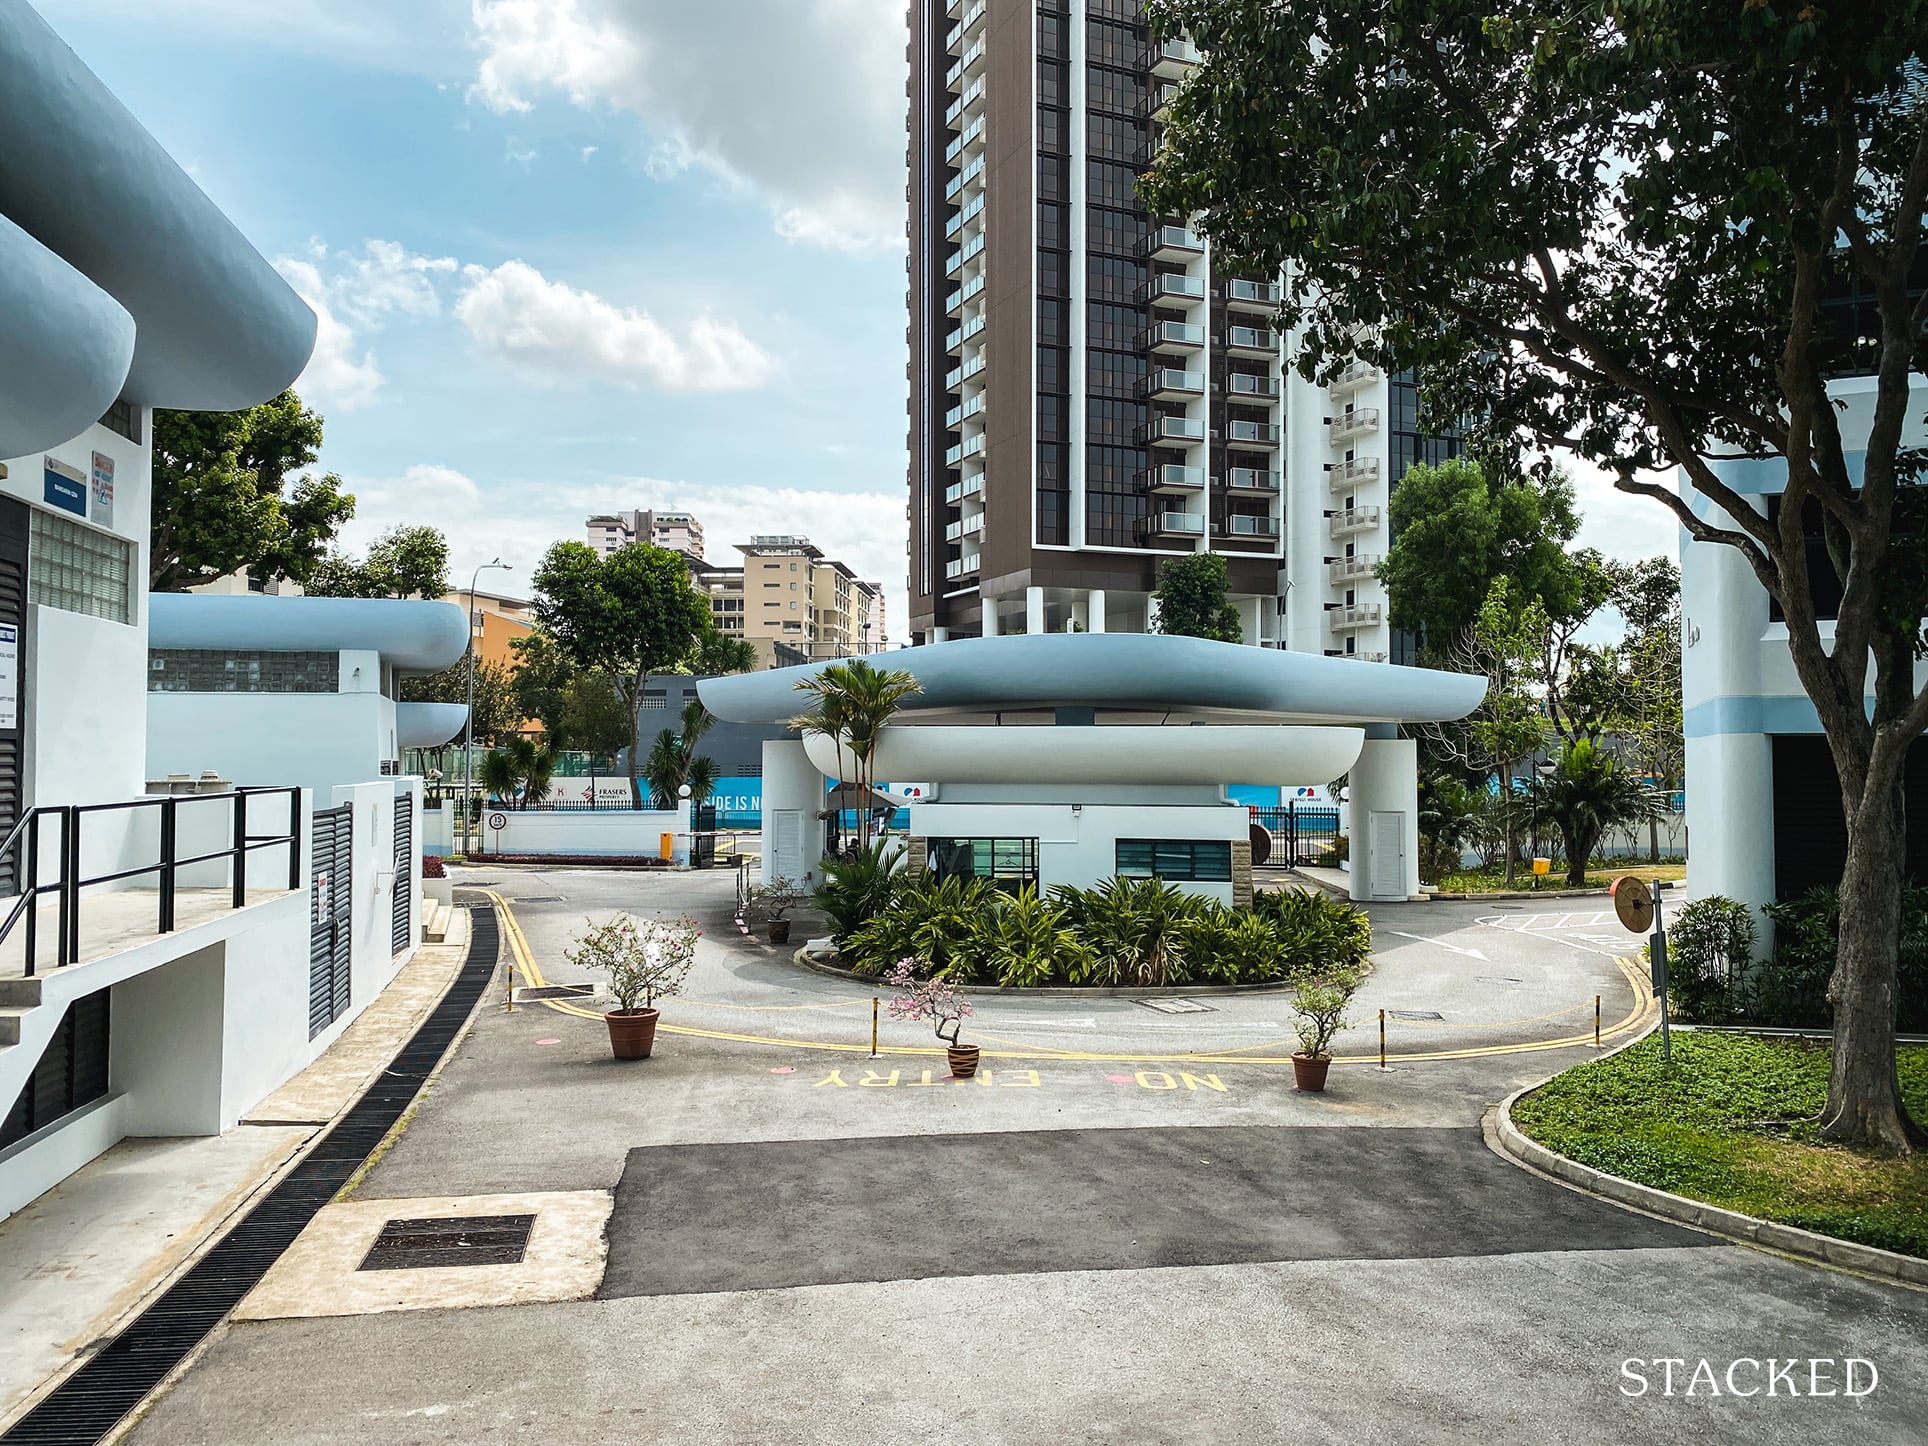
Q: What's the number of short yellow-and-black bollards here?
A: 5